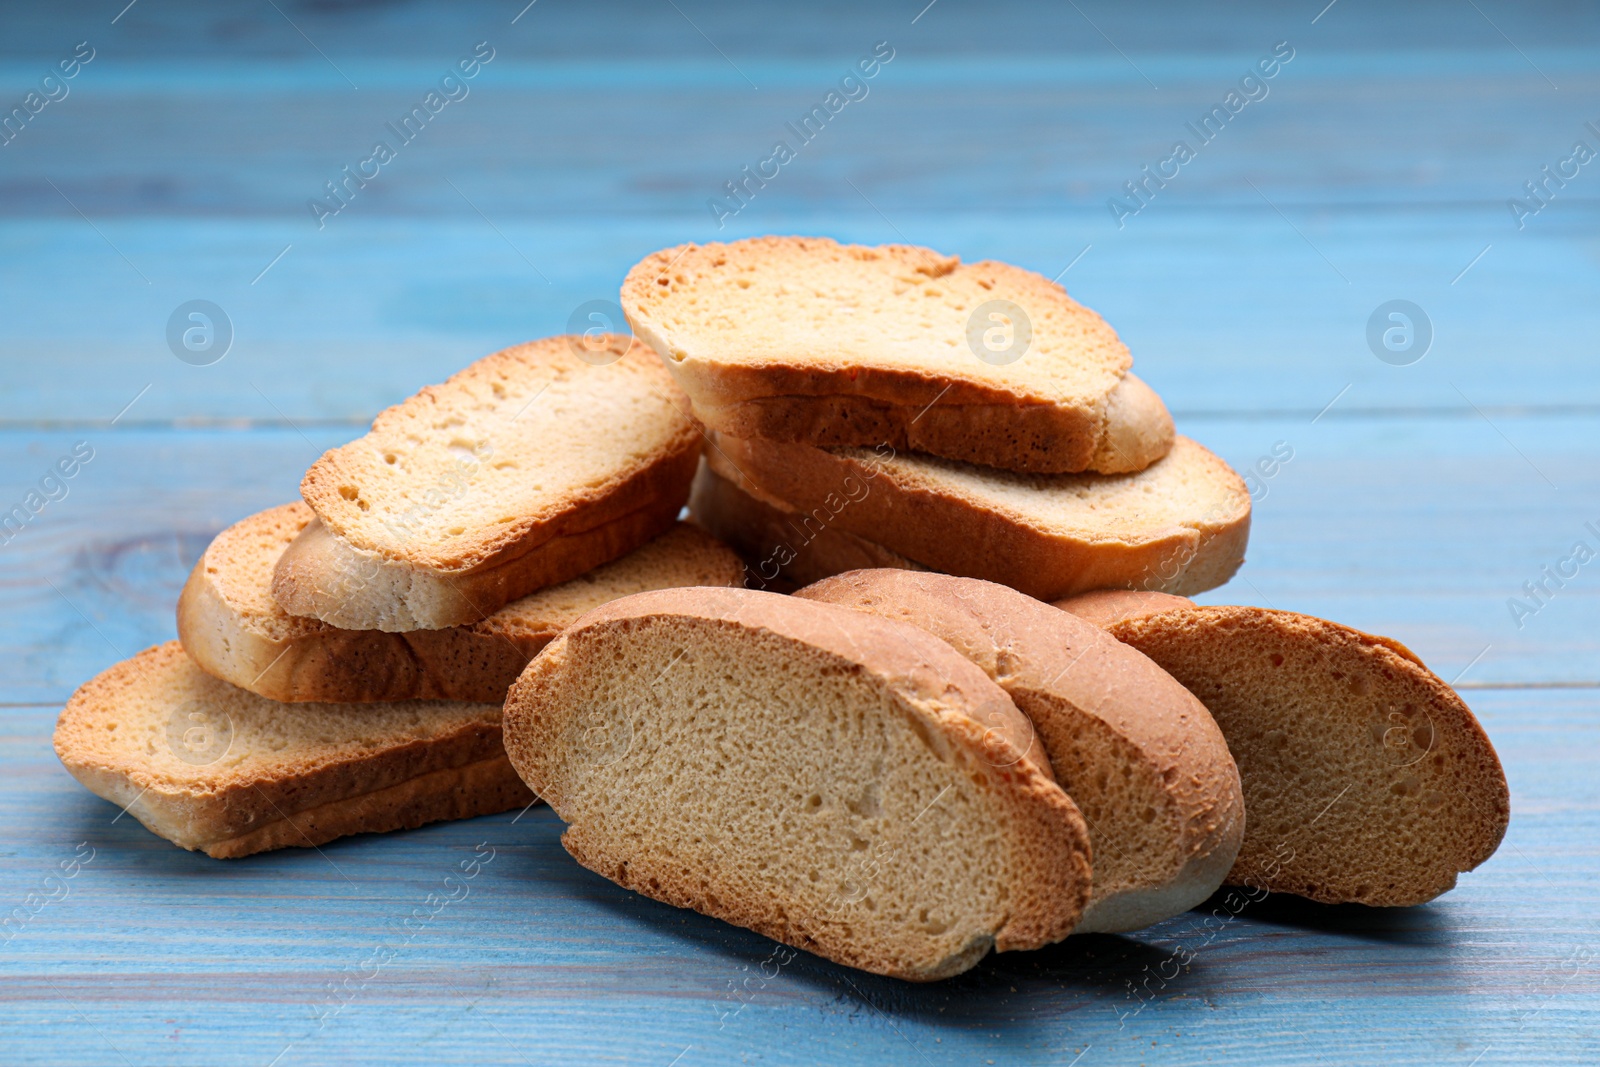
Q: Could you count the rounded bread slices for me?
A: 9